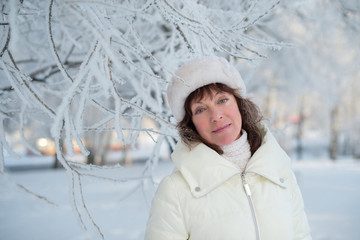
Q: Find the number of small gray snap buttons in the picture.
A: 2